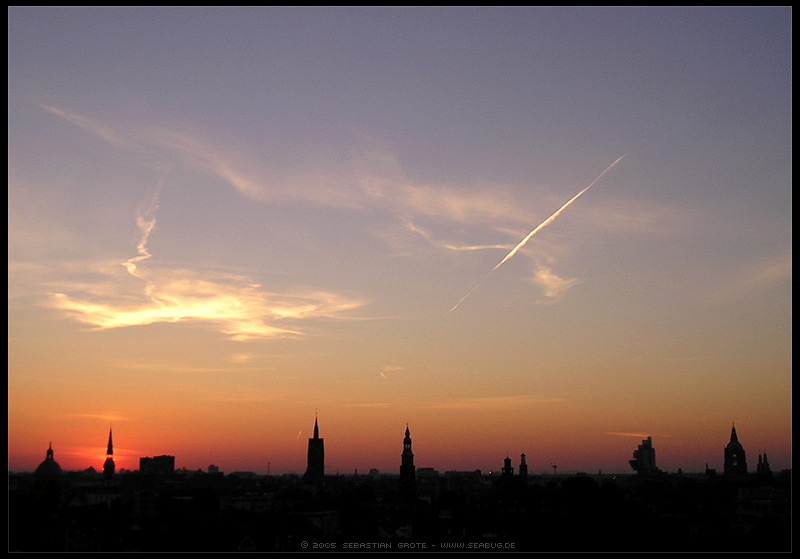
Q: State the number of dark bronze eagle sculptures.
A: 0